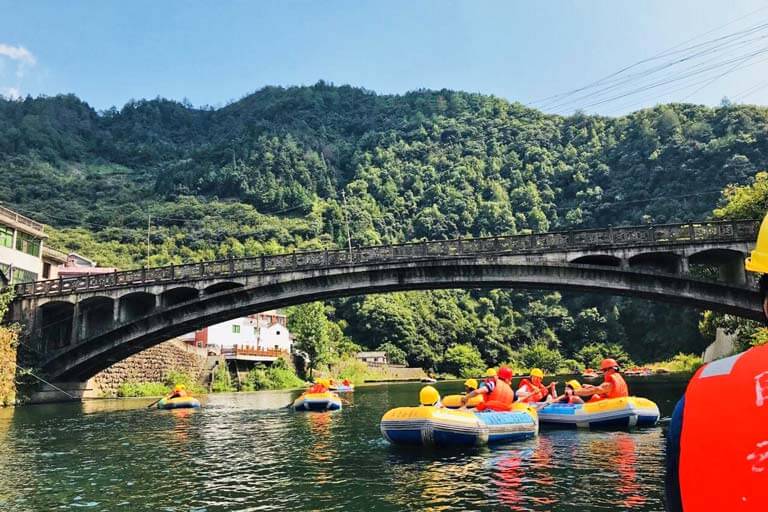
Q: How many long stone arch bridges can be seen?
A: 1